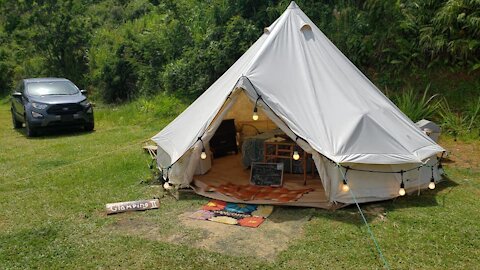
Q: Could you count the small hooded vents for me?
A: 2